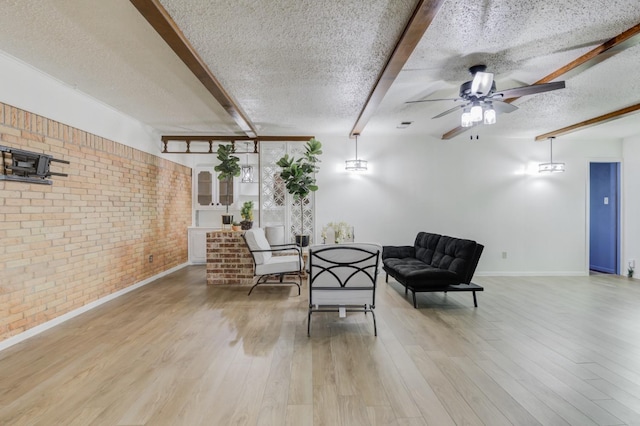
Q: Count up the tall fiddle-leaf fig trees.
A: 2